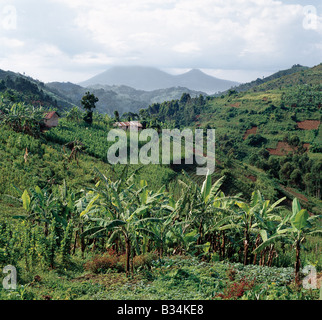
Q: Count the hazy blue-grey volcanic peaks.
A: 2